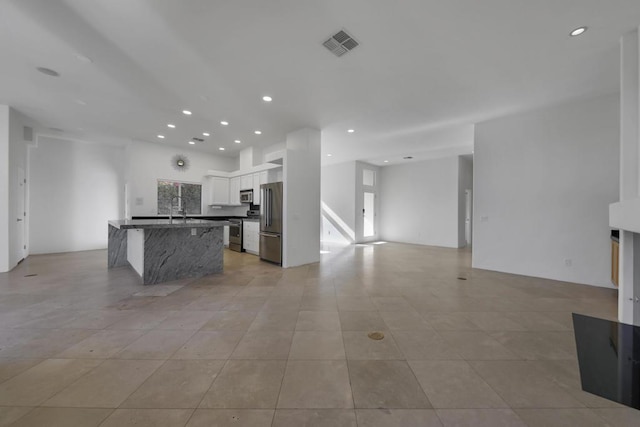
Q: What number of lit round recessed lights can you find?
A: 14